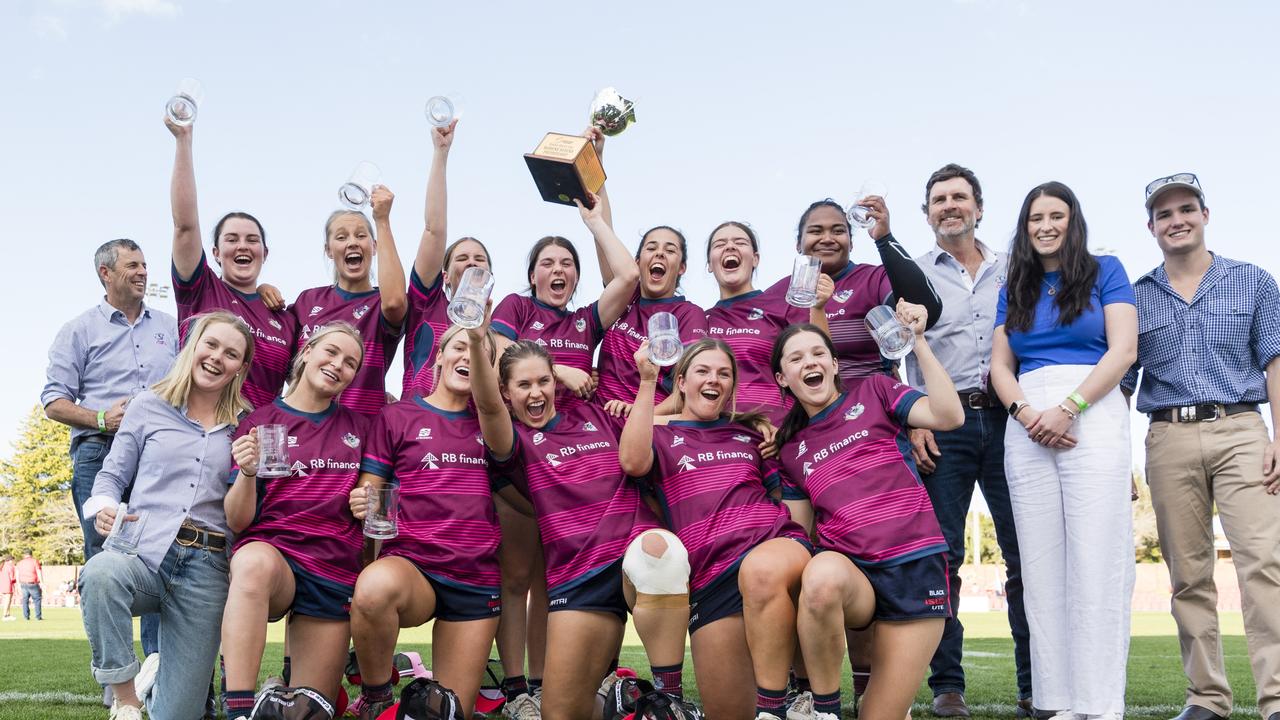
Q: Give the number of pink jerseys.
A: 12